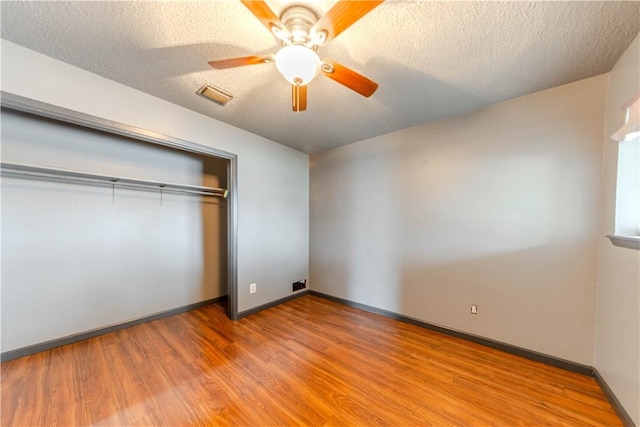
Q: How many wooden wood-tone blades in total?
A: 5